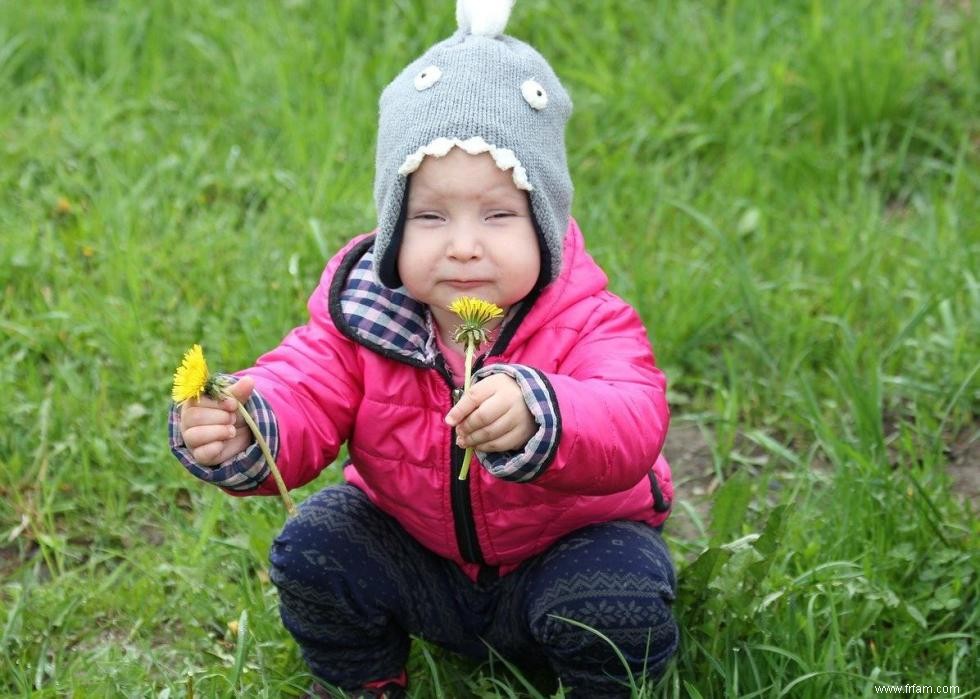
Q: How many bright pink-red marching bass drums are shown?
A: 0